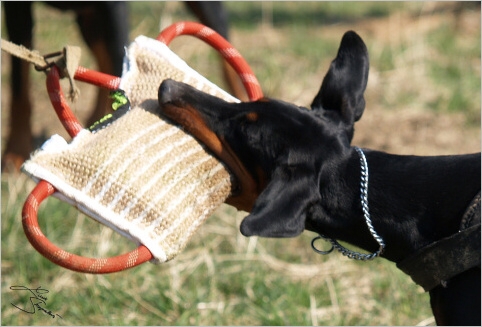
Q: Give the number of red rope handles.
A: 3